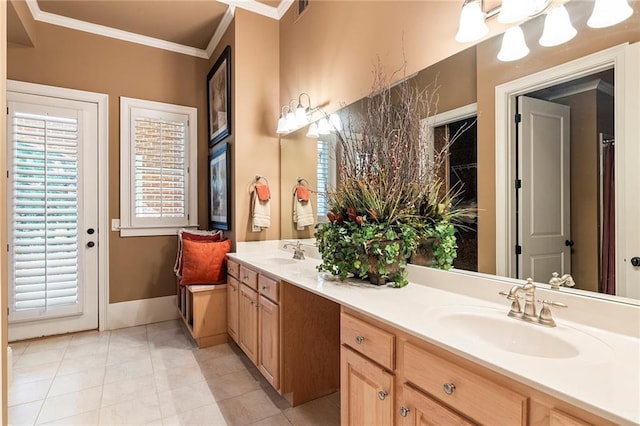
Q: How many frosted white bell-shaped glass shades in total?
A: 11